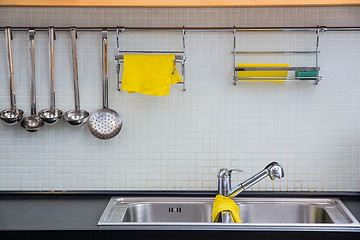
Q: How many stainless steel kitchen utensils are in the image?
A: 5